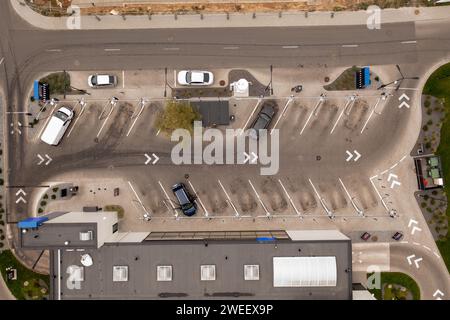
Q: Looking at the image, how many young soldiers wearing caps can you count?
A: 0